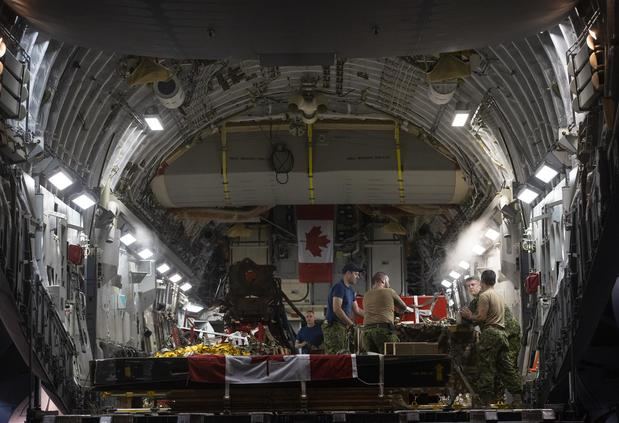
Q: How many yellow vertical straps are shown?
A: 3